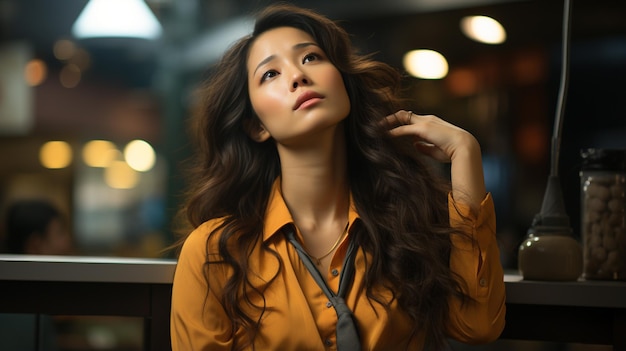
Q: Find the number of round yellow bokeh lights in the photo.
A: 4